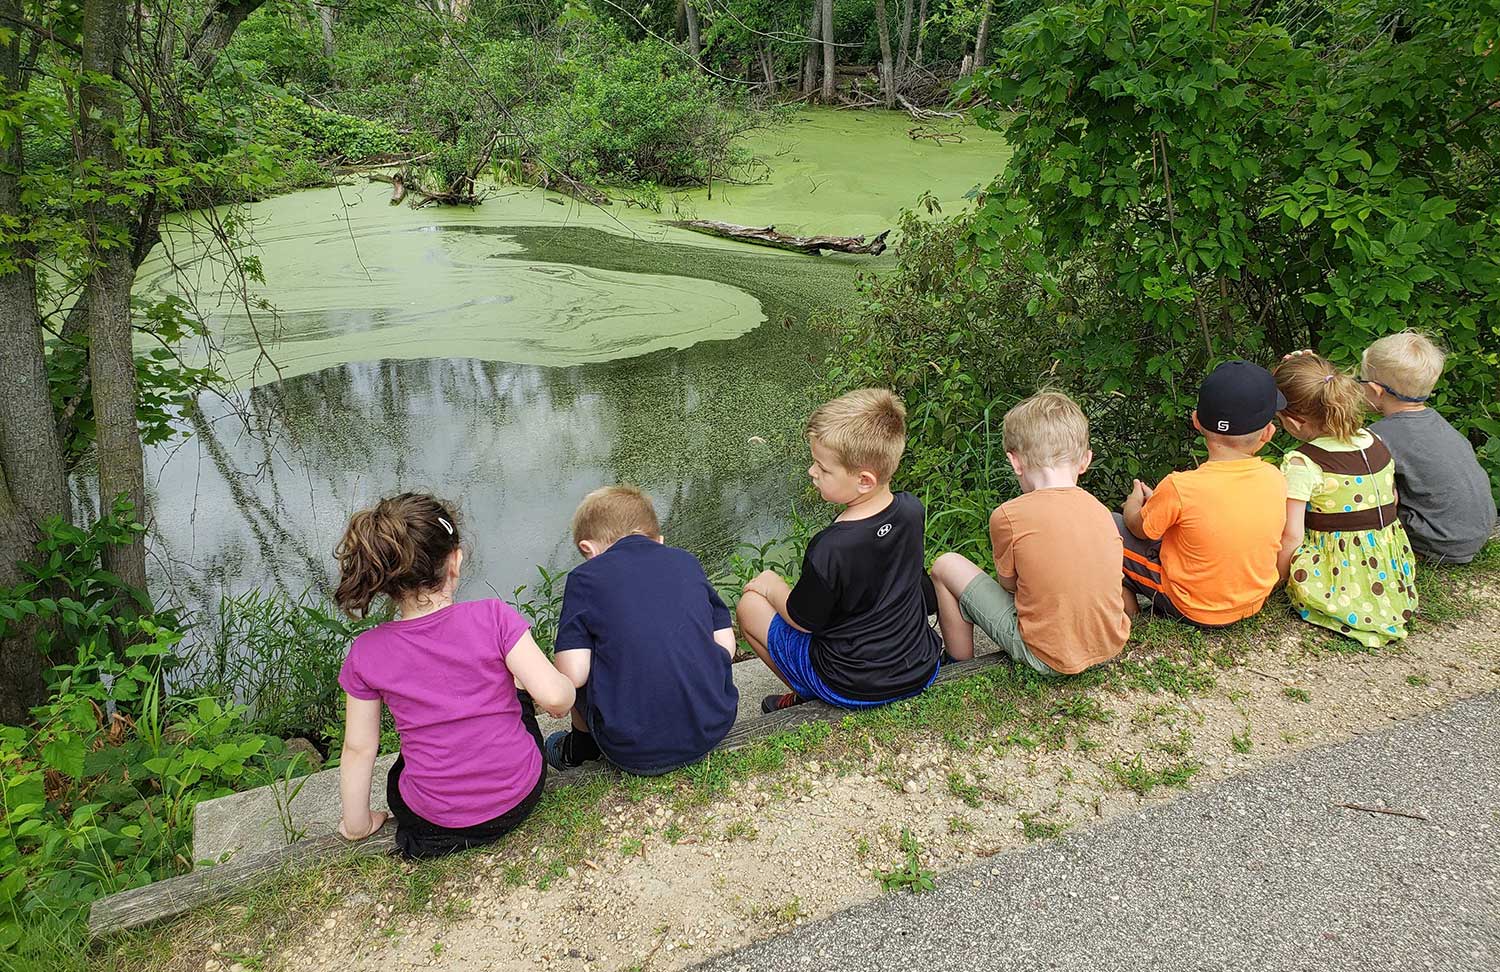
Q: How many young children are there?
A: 7